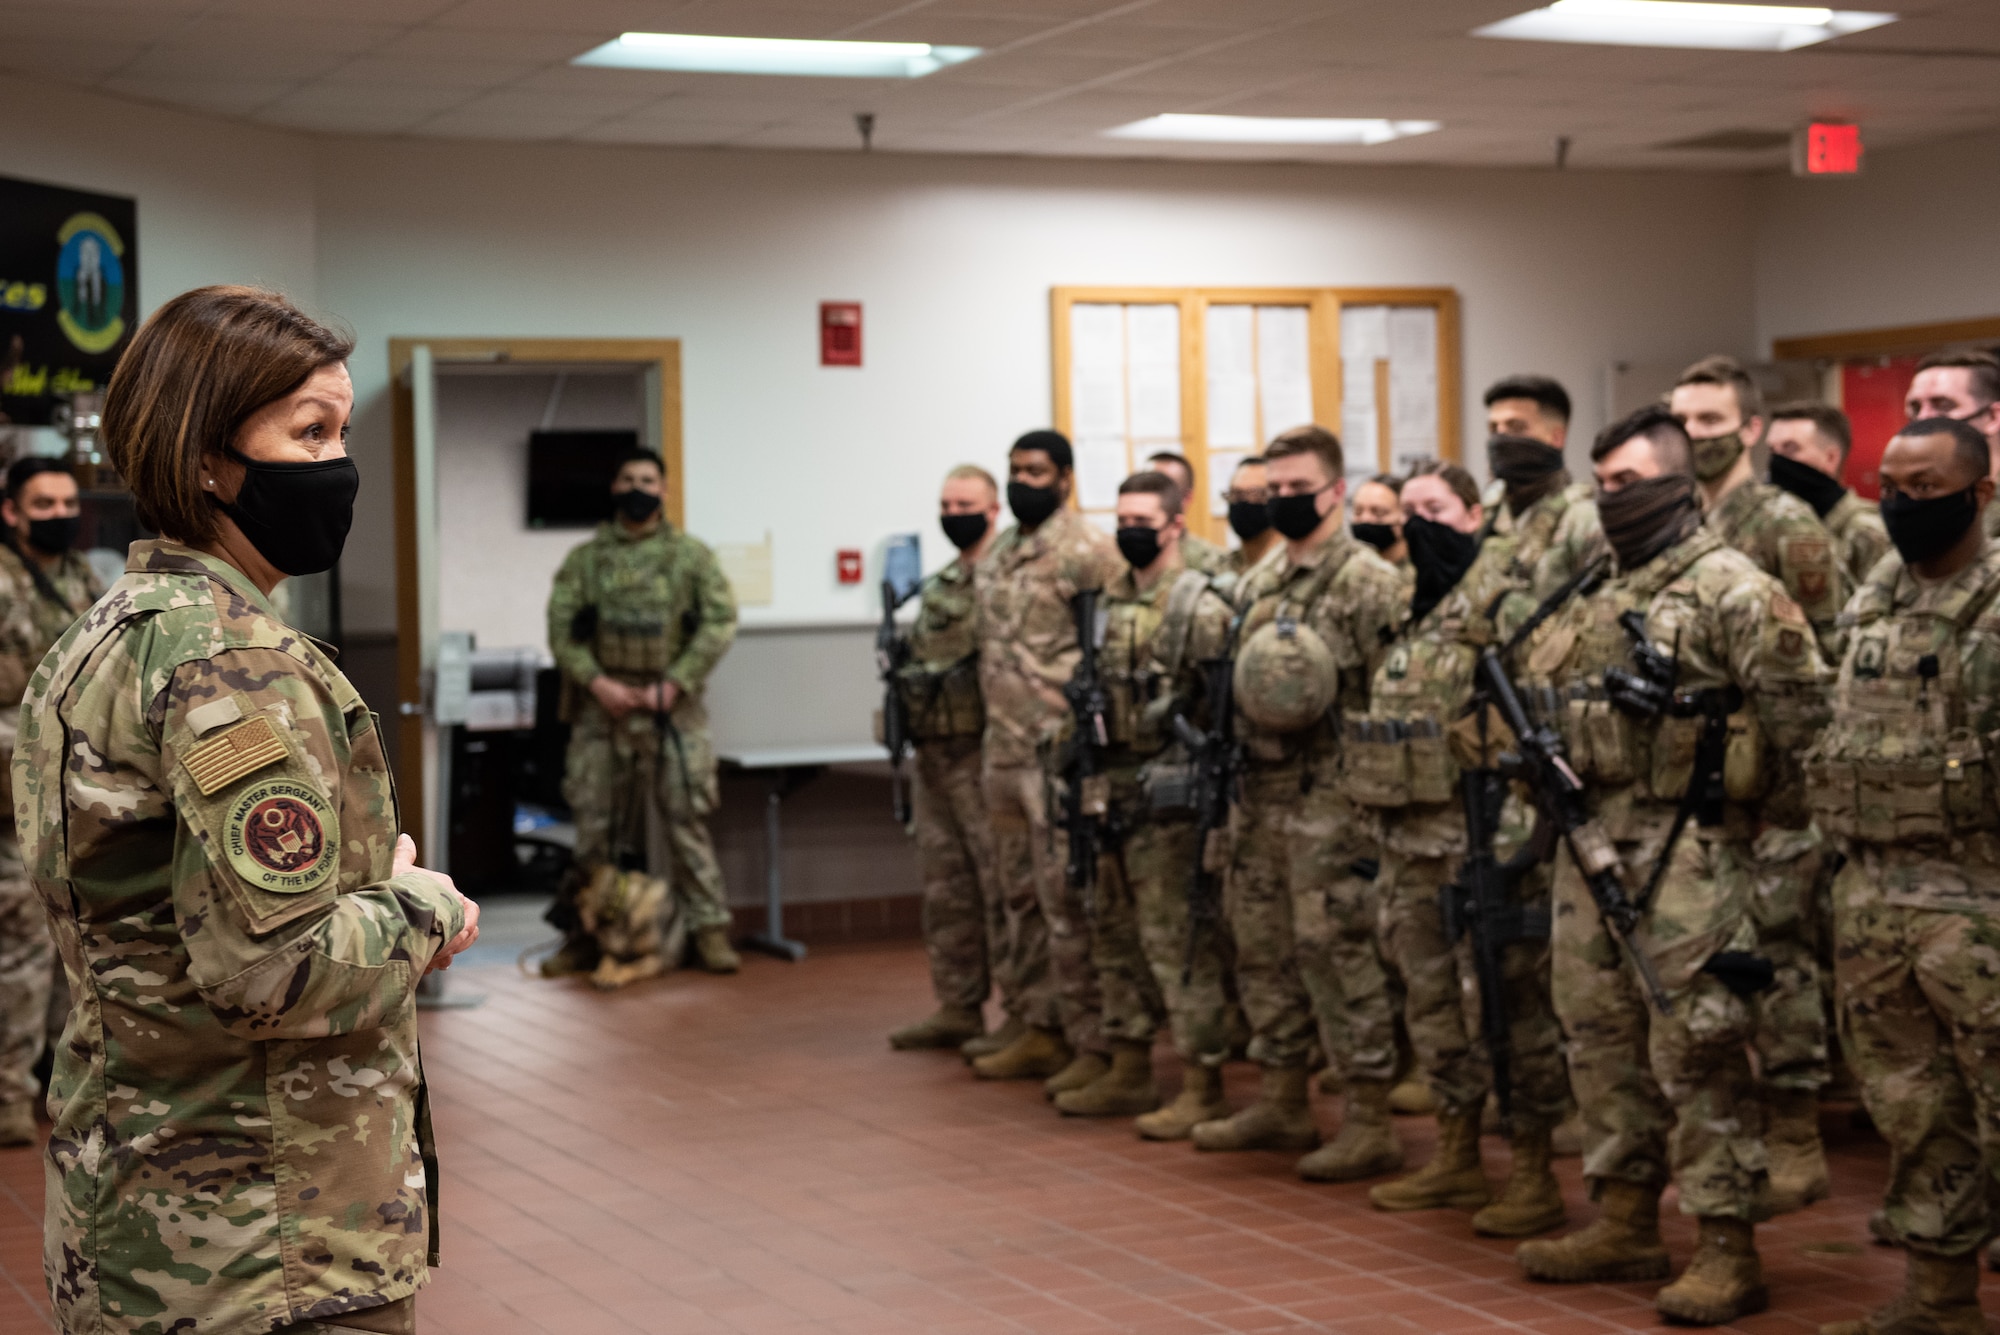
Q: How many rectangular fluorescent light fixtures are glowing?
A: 3